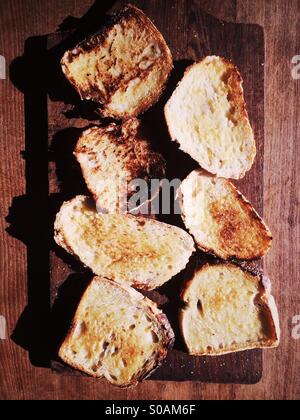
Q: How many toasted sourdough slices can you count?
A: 7